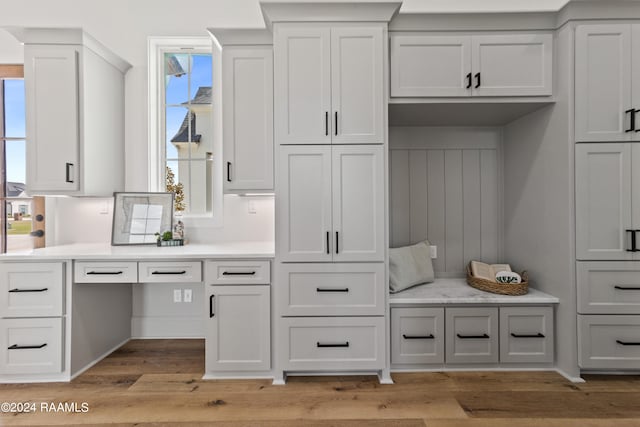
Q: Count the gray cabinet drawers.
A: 12